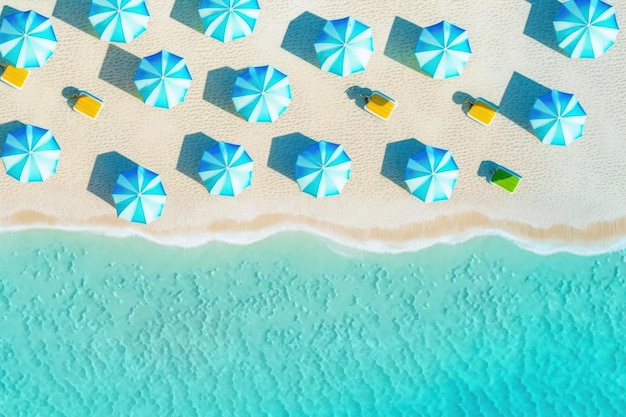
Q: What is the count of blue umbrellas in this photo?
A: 14